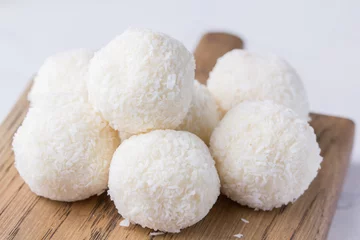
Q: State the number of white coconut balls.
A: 7